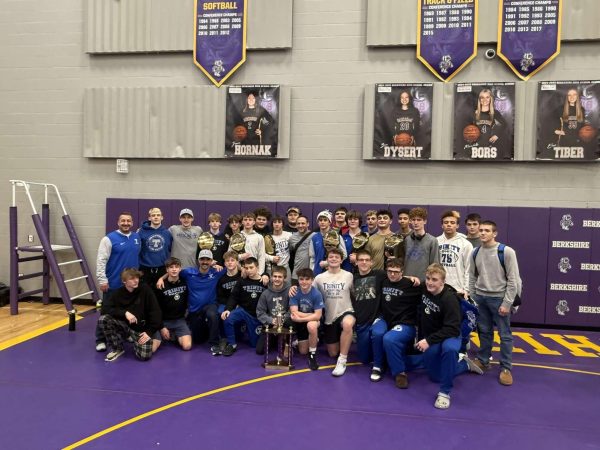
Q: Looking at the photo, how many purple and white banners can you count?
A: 3